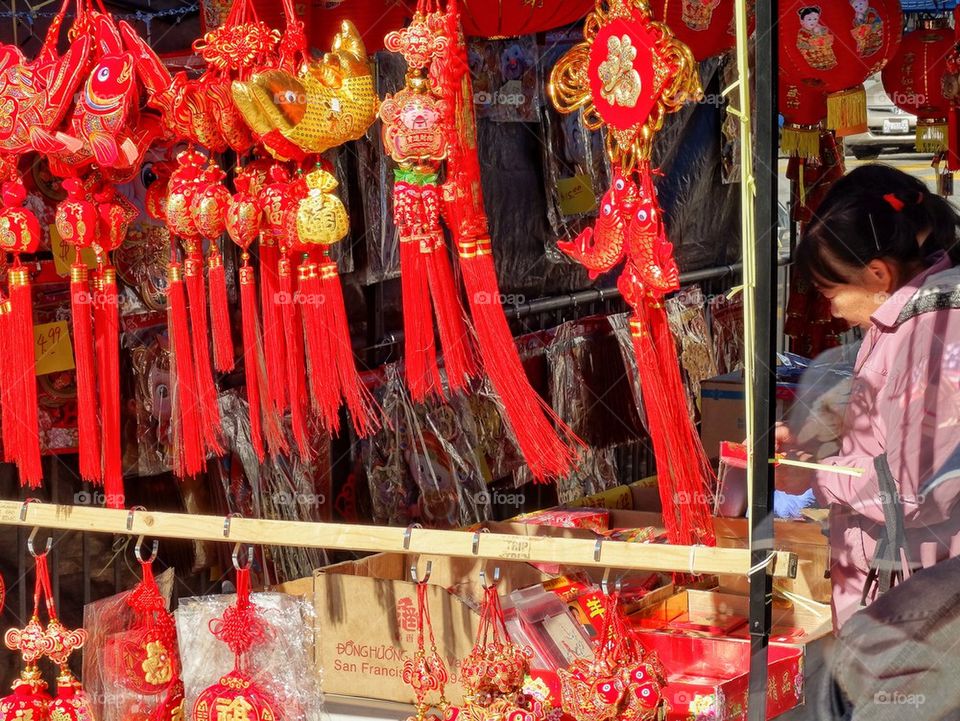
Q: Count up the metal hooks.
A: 6